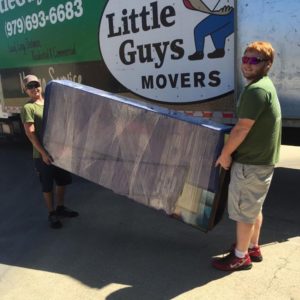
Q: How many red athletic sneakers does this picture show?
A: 2